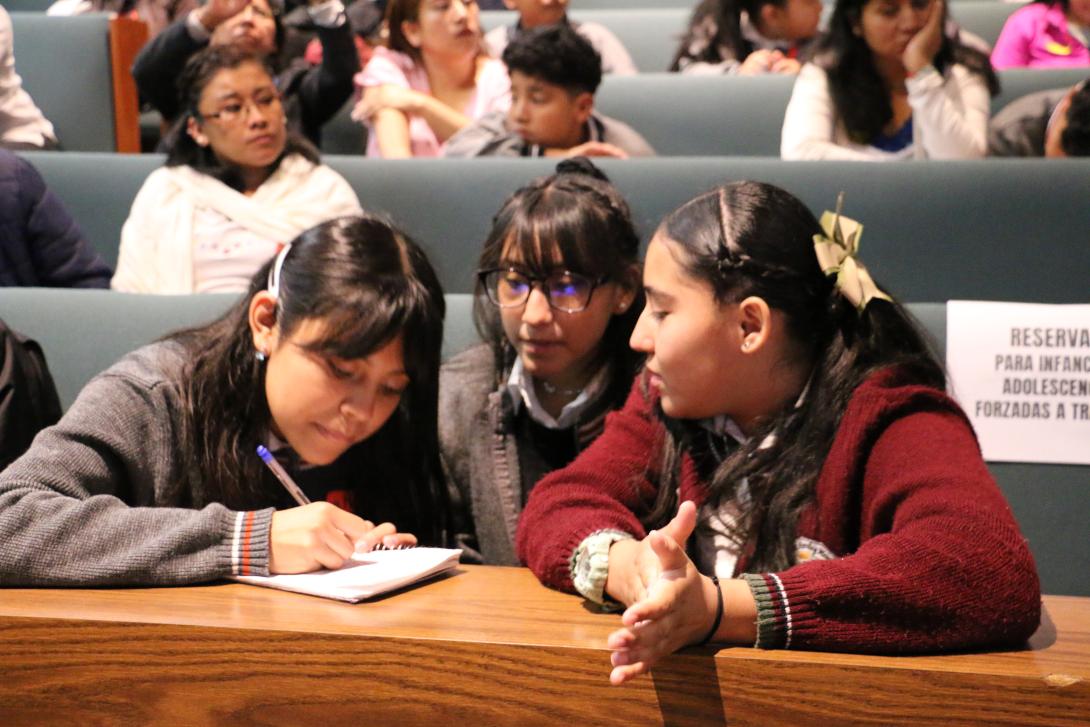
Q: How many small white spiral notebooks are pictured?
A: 1